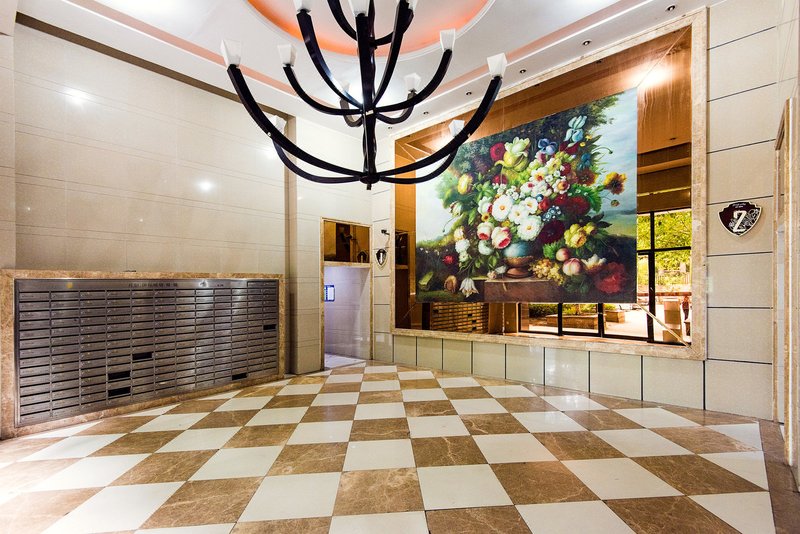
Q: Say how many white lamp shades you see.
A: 11